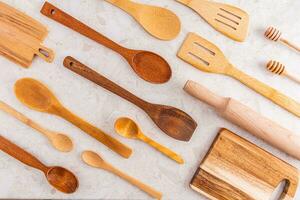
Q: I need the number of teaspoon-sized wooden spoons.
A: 3